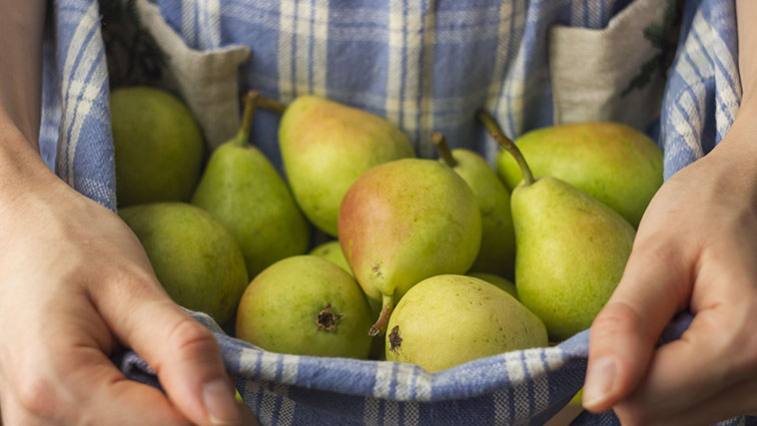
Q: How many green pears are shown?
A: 12